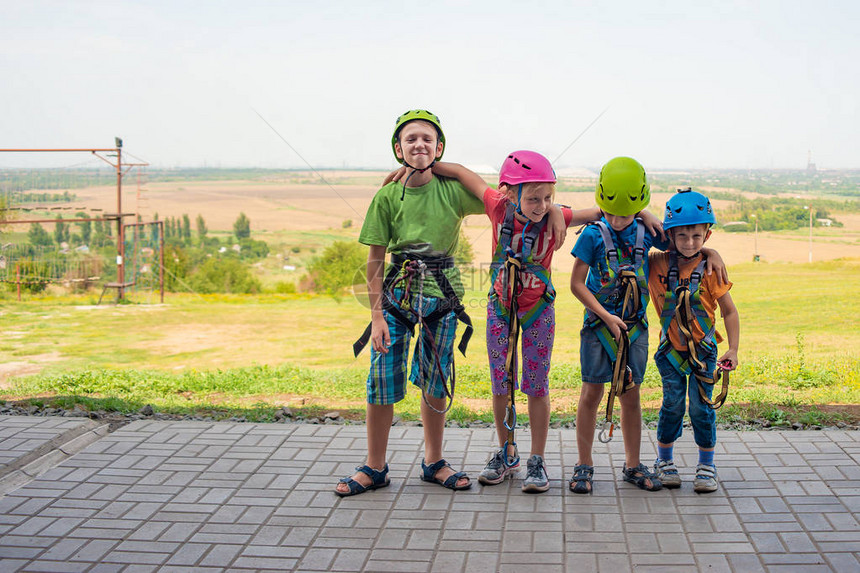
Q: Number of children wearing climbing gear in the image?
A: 4